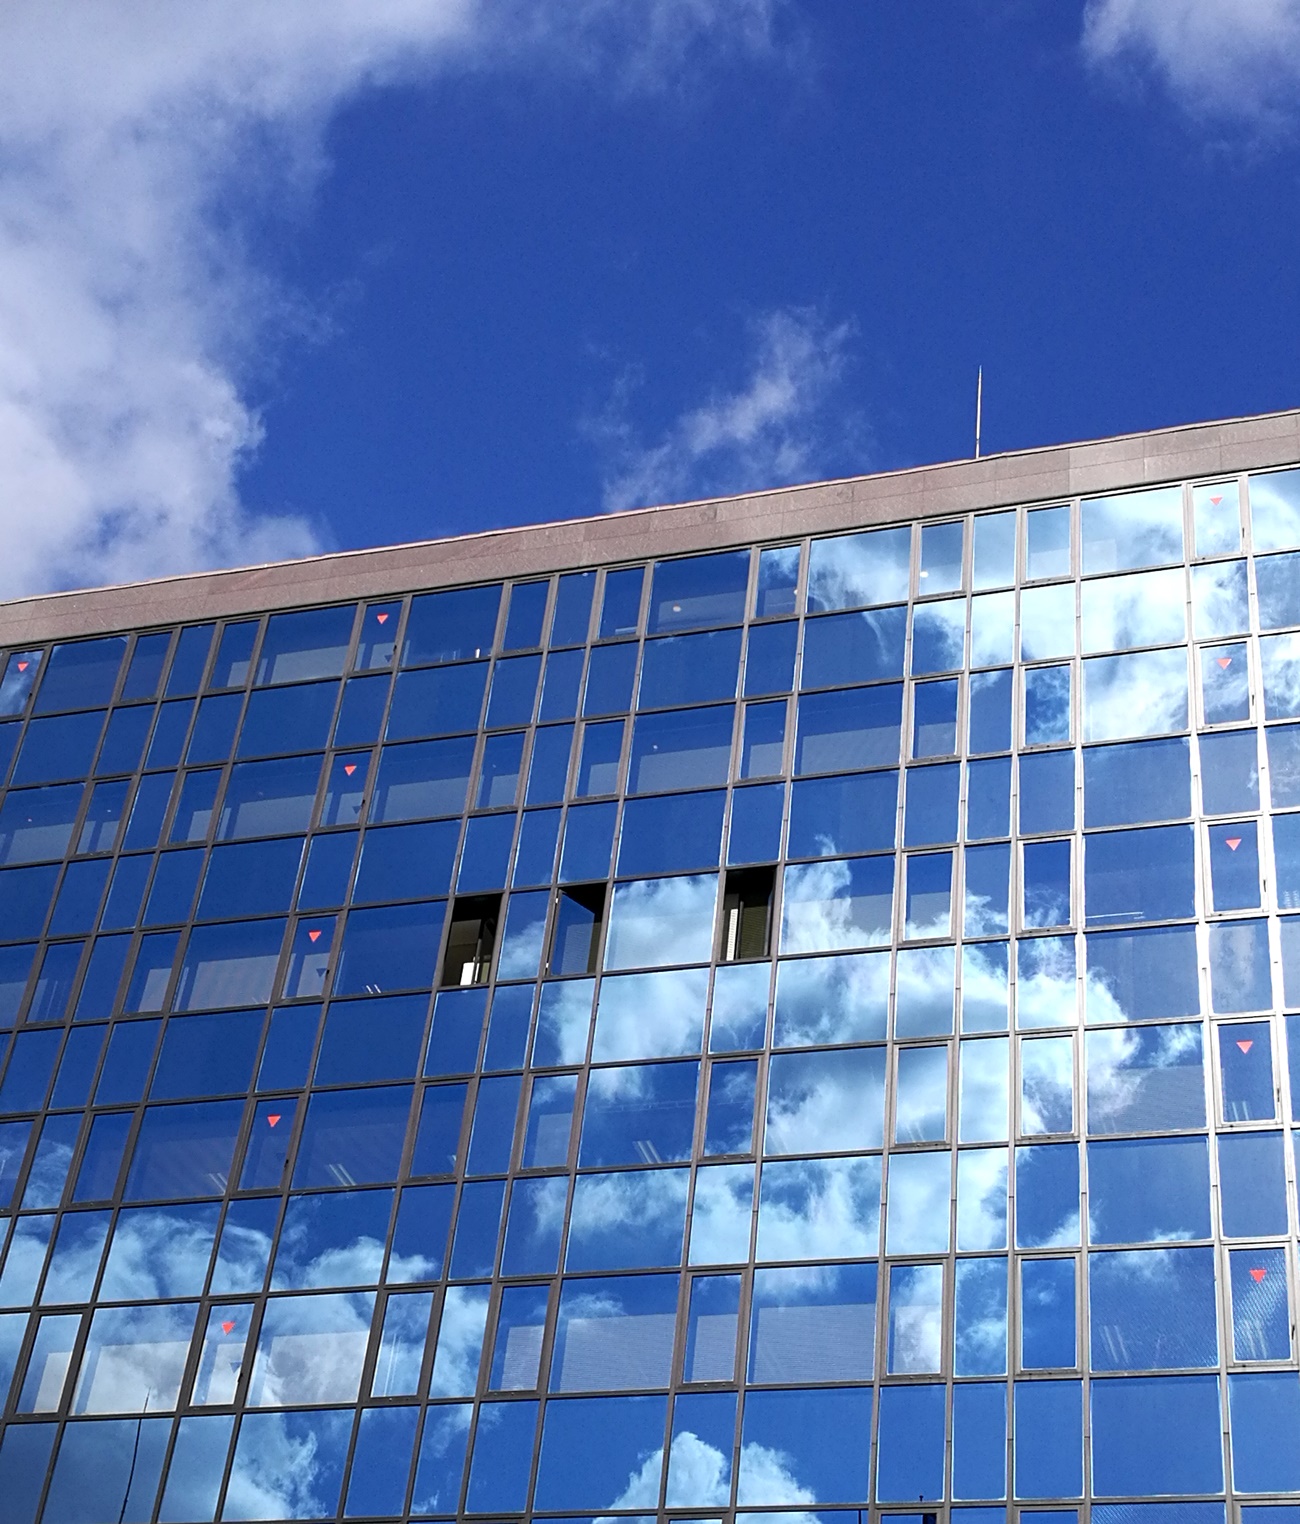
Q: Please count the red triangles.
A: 11